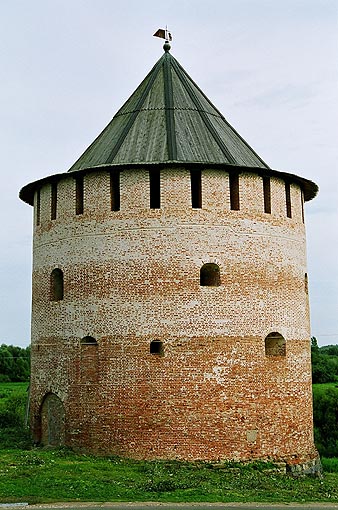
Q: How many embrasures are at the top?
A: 10